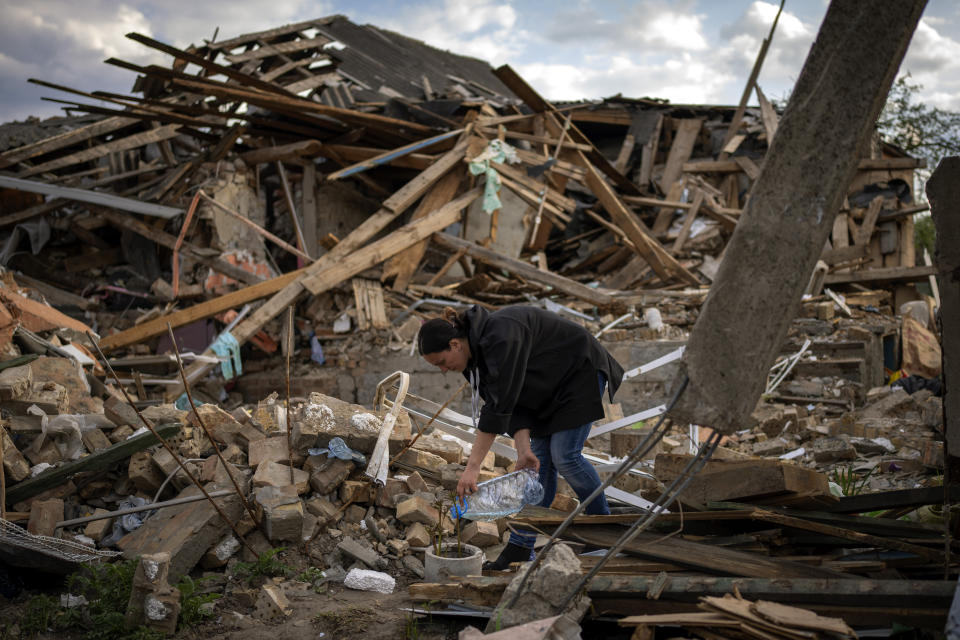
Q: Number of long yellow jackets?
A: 0